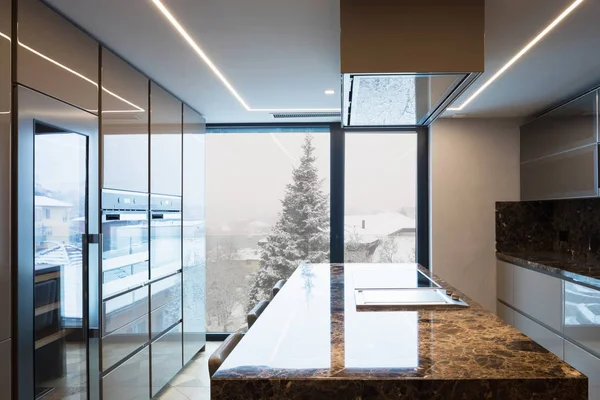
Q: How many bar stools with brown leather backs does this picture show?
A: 3